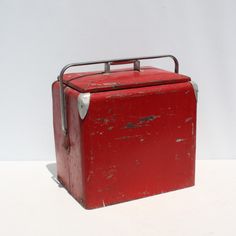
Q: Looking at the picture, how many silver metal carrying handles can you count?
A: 1